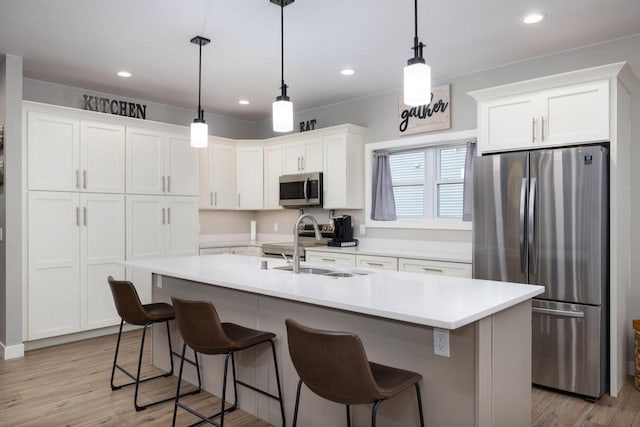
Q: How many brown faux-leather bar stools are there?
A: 3